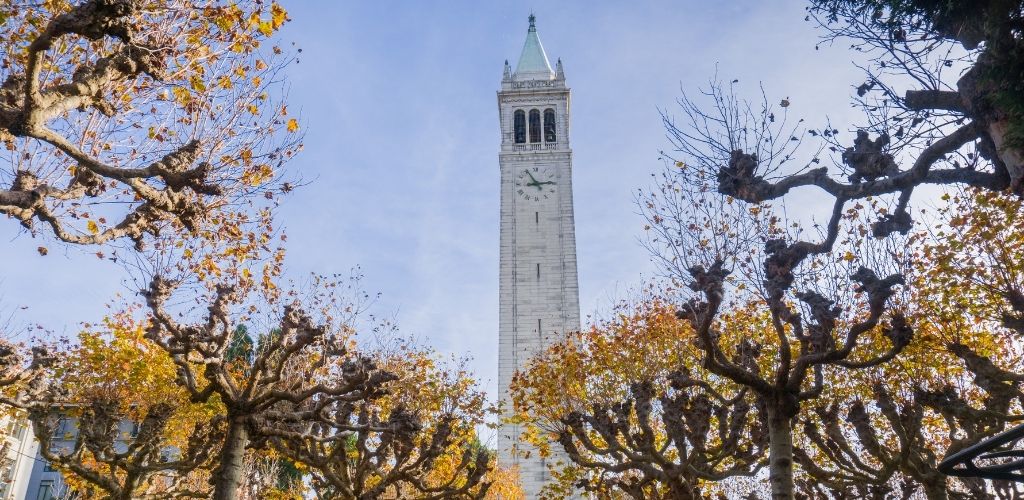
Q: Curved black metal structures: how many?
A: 1